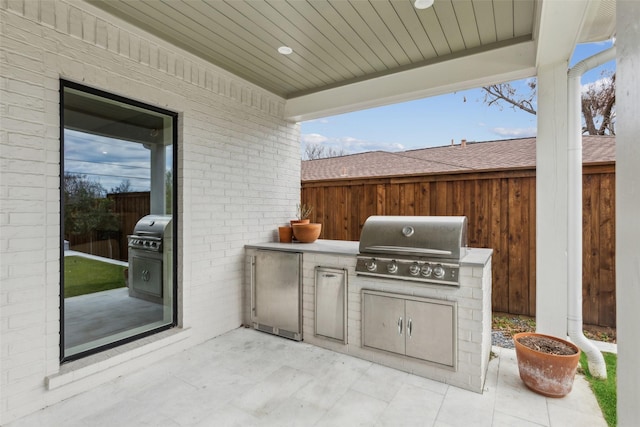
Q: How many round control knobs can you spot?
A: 5